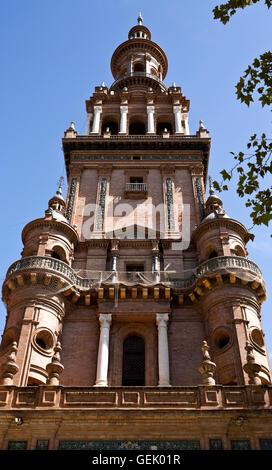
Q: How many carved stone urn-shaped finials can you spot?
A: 4